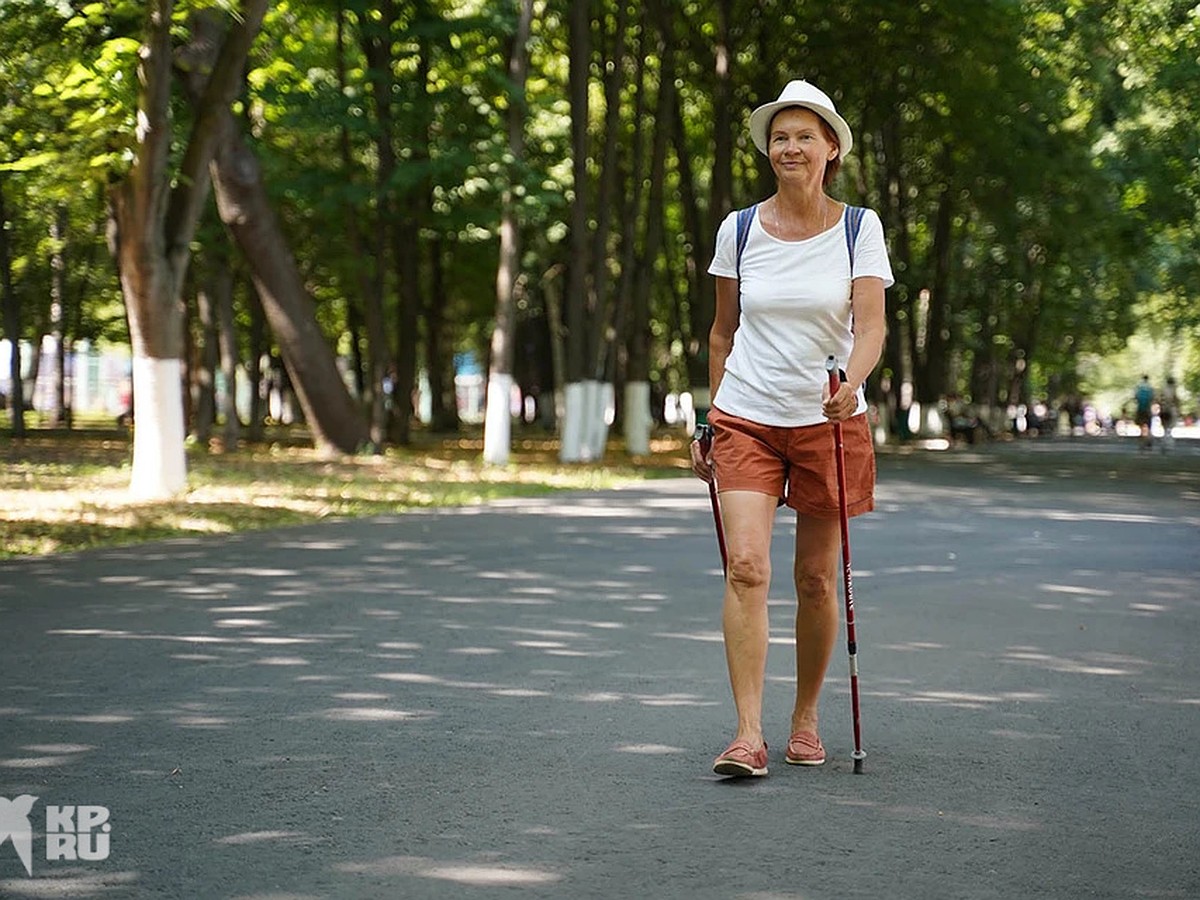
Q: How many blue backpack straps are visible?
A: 2